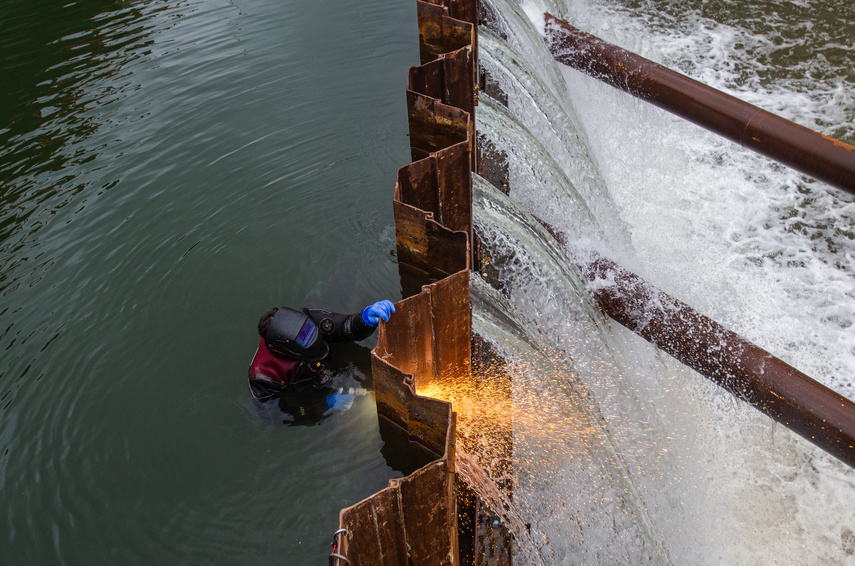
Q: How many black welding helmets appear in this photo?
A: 1